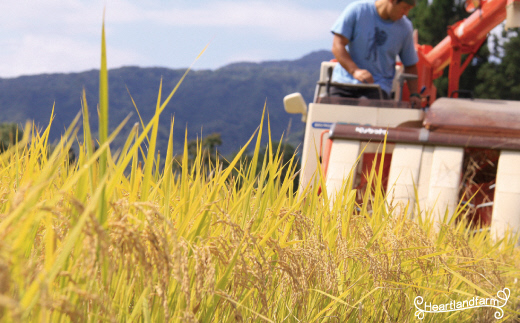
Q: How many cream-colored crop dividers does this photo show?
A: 4